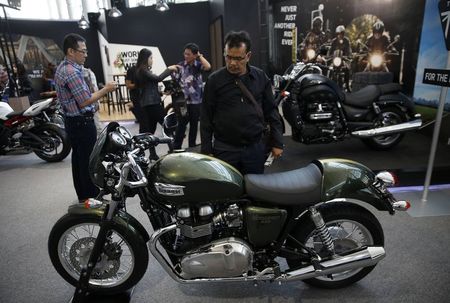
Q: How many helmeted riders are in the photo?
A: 3